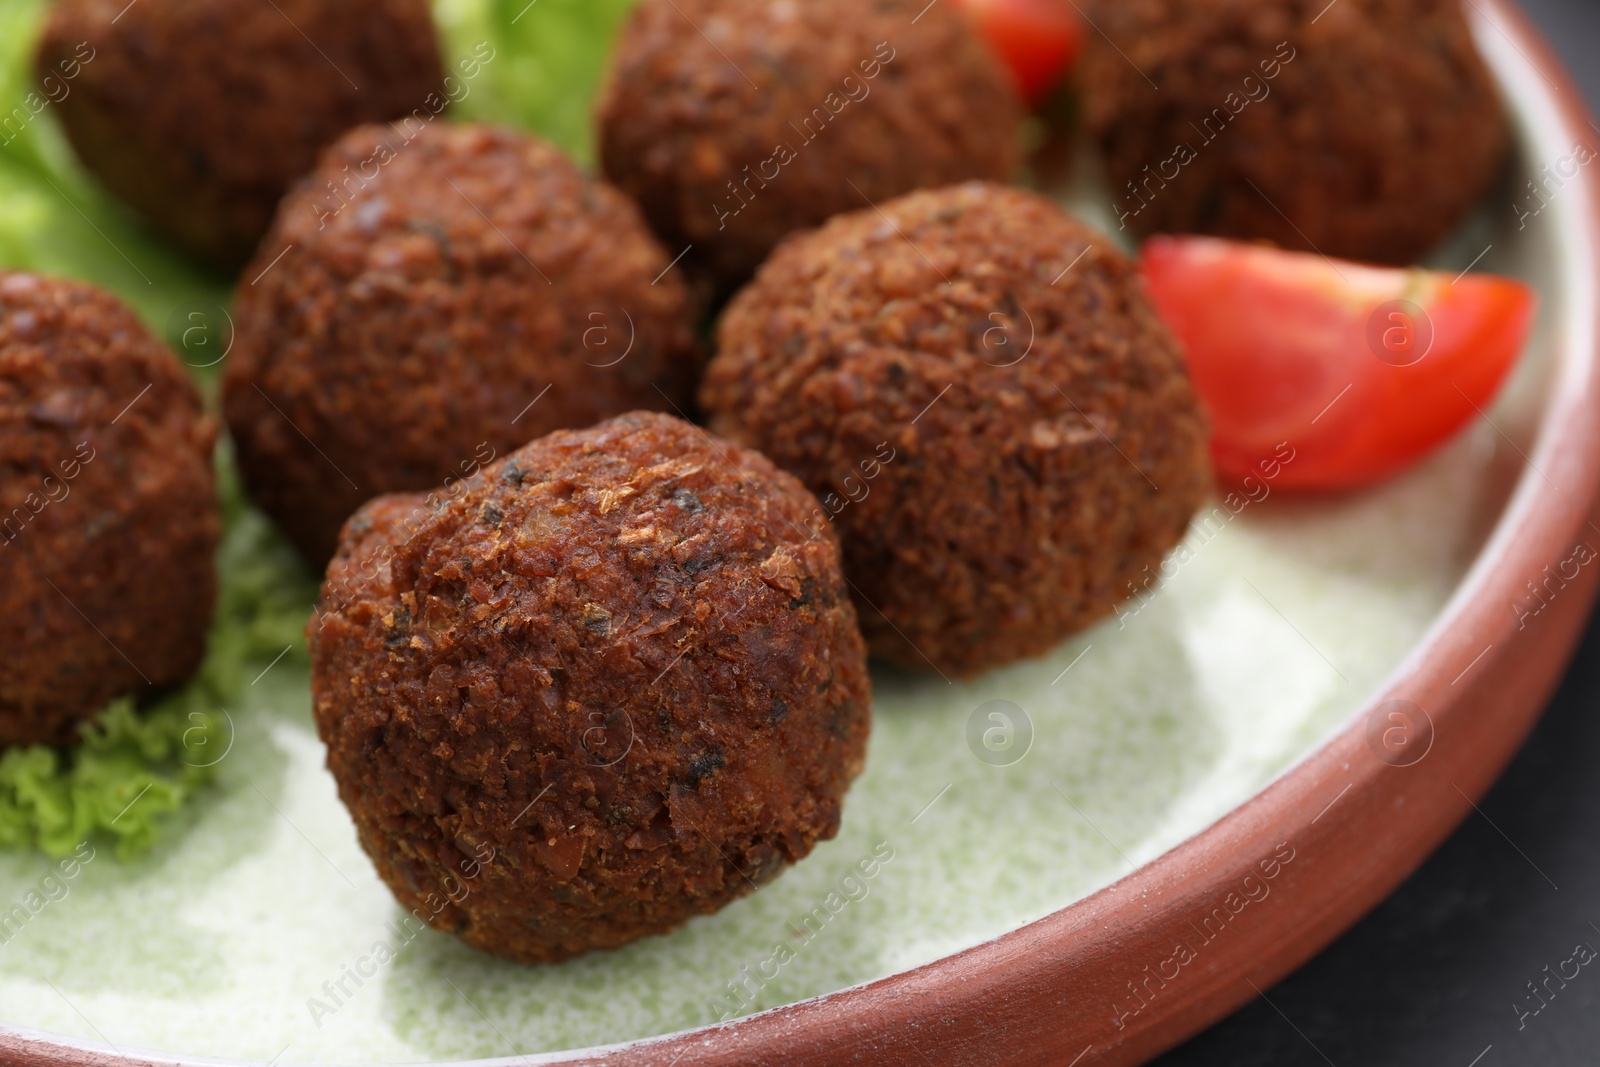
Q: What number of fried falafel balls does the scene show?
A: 7